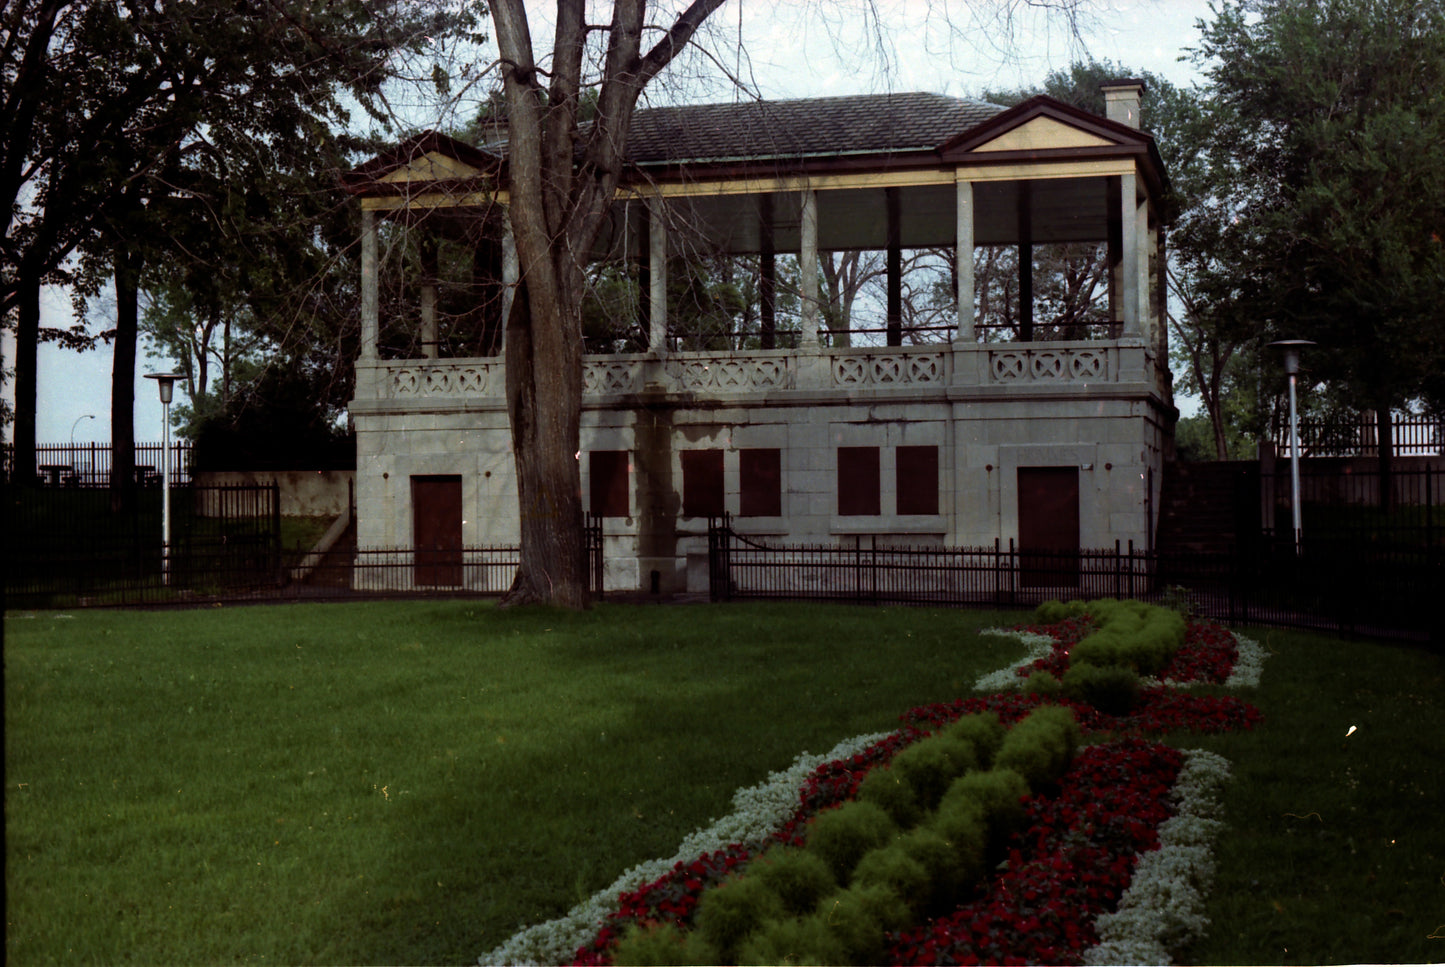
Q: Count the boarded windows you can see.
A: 5